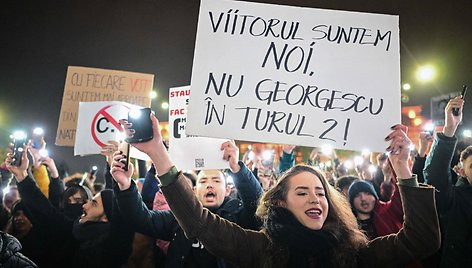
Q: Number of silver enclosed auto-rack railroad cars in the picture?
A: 0